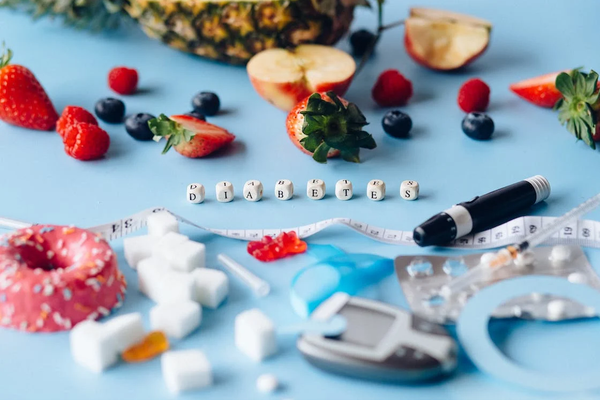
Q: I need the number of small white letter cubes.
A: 8